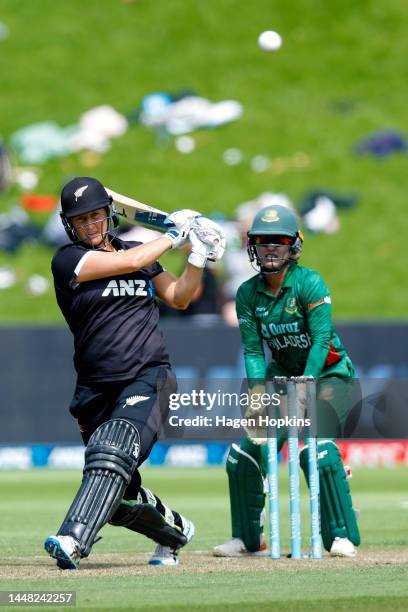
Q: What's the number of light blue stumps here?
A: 3